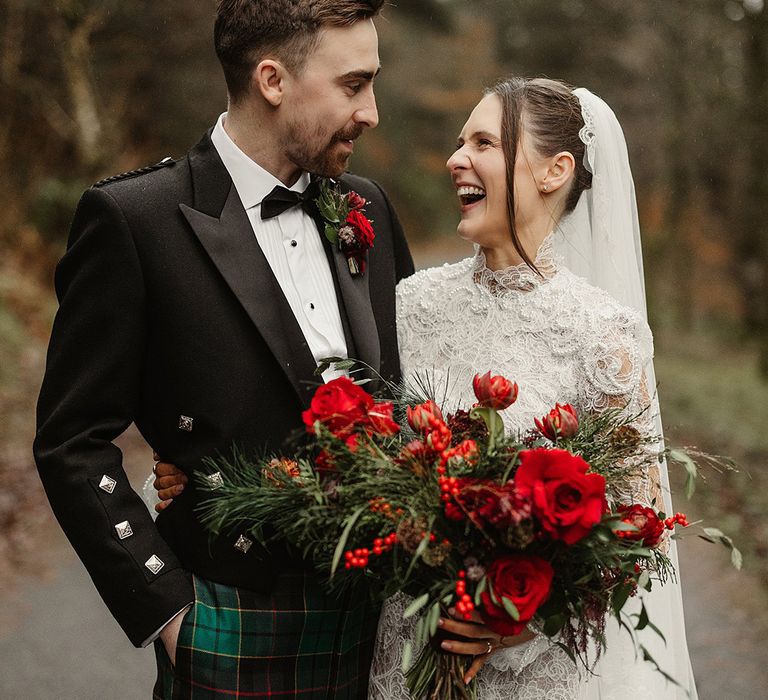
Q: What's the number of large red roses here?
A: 3